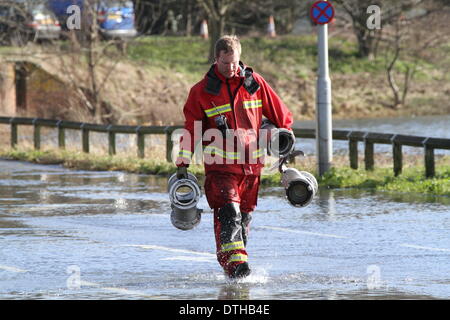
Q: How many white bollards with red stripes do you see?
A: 2